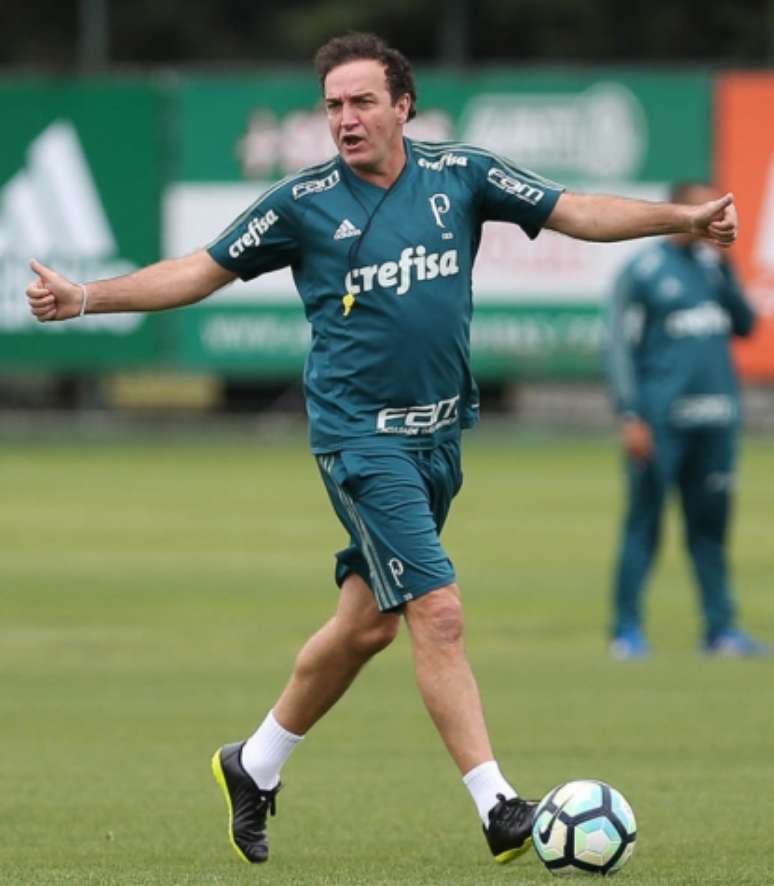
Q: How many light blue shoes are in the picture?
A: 2